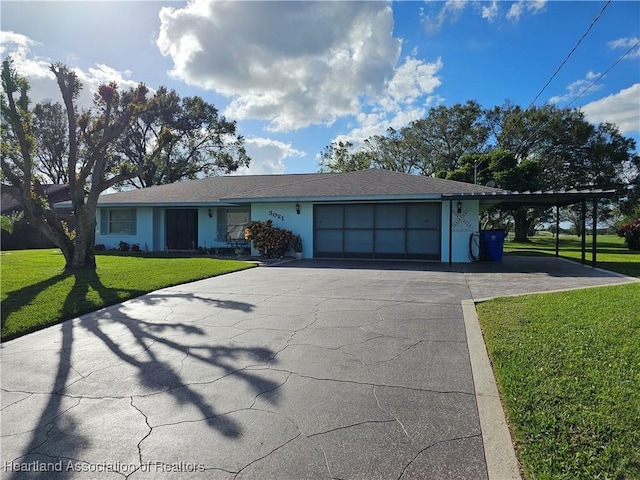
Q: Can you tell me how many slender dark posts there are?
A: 4